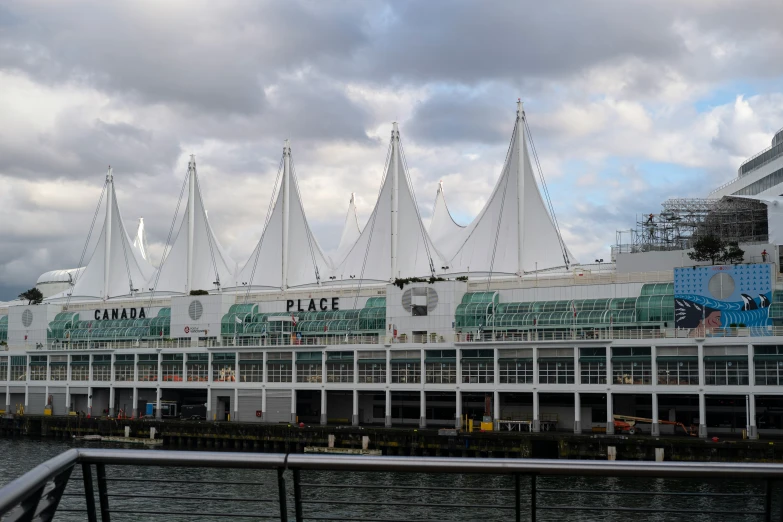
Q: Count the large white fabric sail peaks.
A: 5